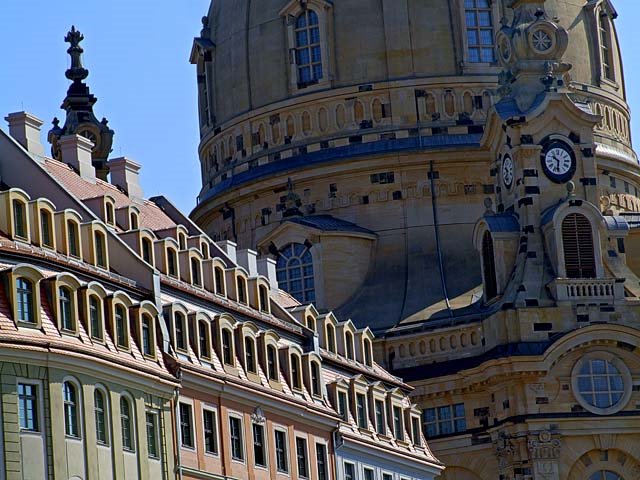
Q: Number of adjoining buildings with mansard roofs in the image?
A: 3